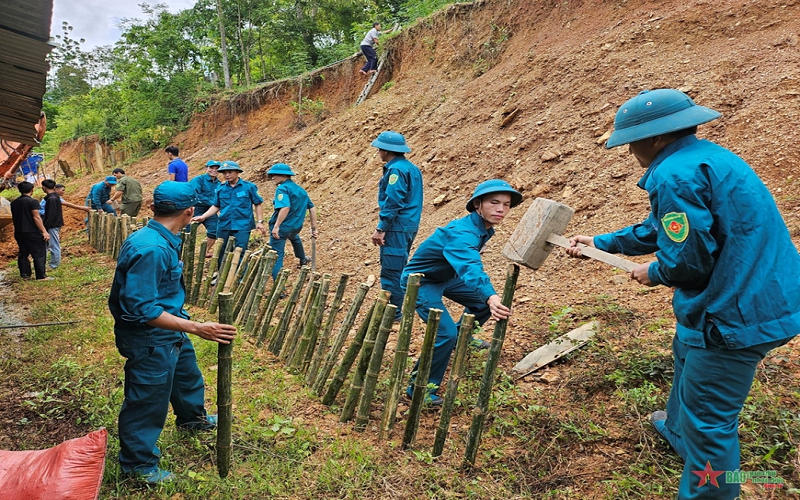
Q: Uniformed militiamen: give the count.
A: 8